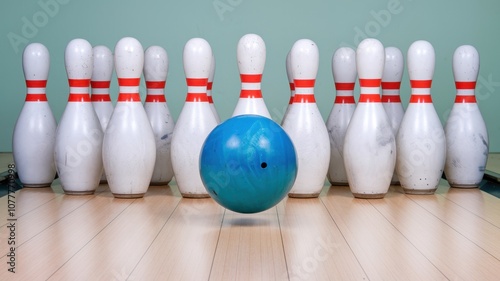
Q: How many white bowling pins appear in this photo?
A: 15